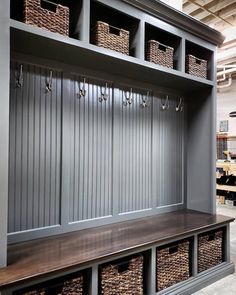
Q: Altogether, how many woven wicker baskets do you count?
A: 8